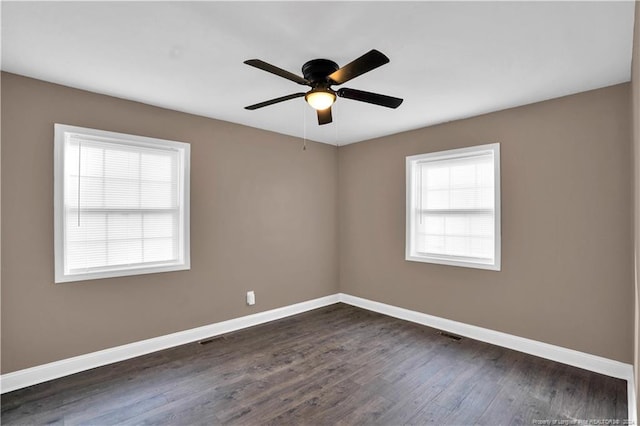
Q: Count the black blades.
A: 5